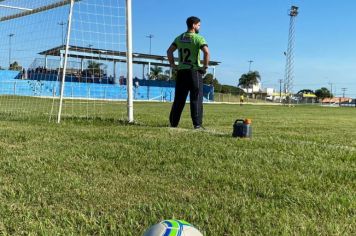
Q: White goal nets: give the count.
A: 1